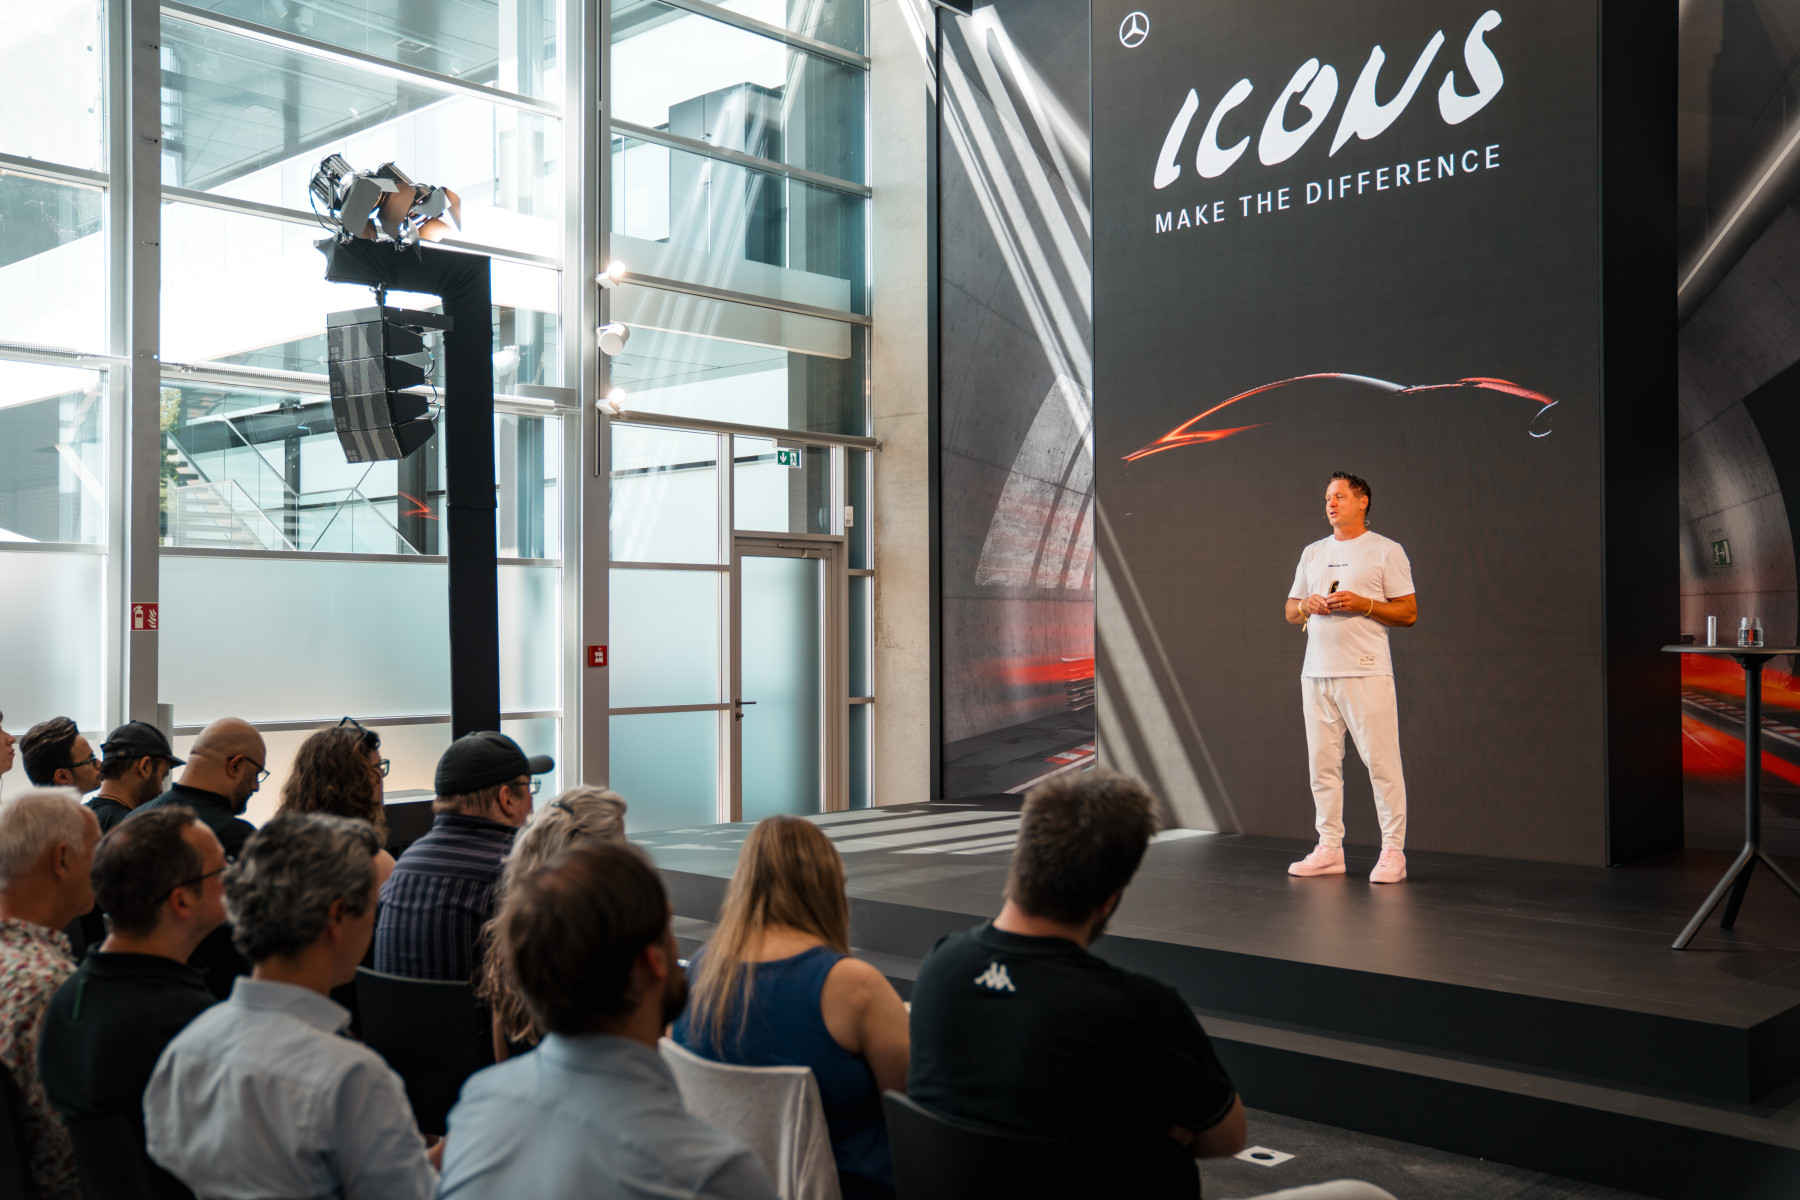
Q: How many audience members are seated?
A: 13